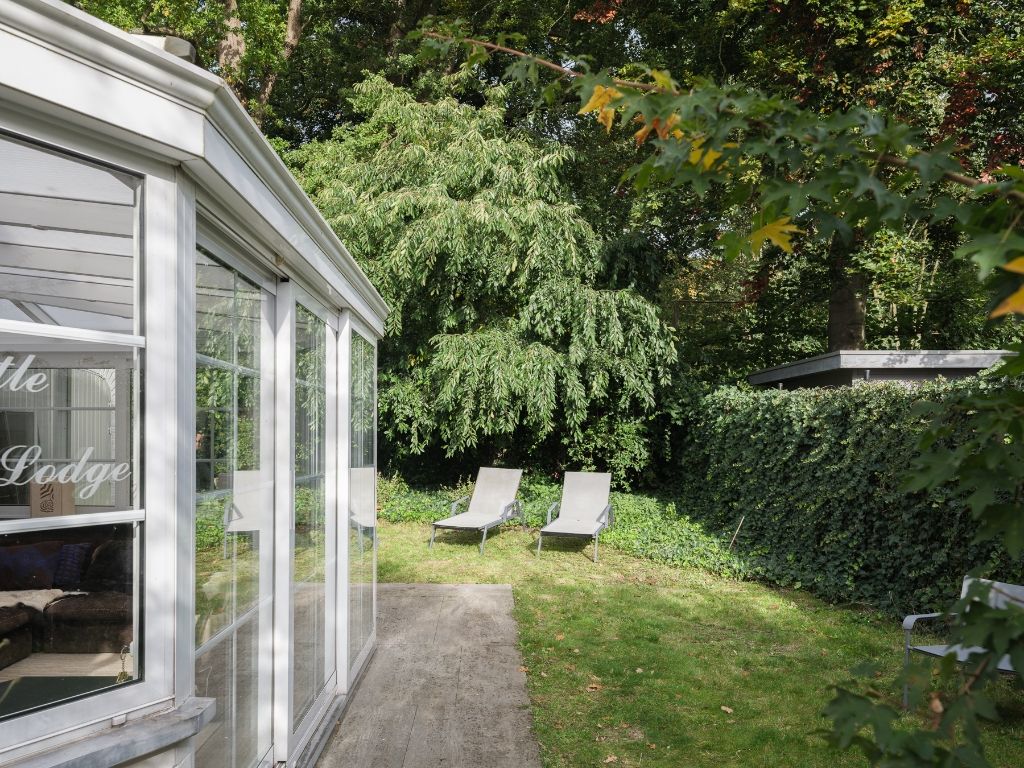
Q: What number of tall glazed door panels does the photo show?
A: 3